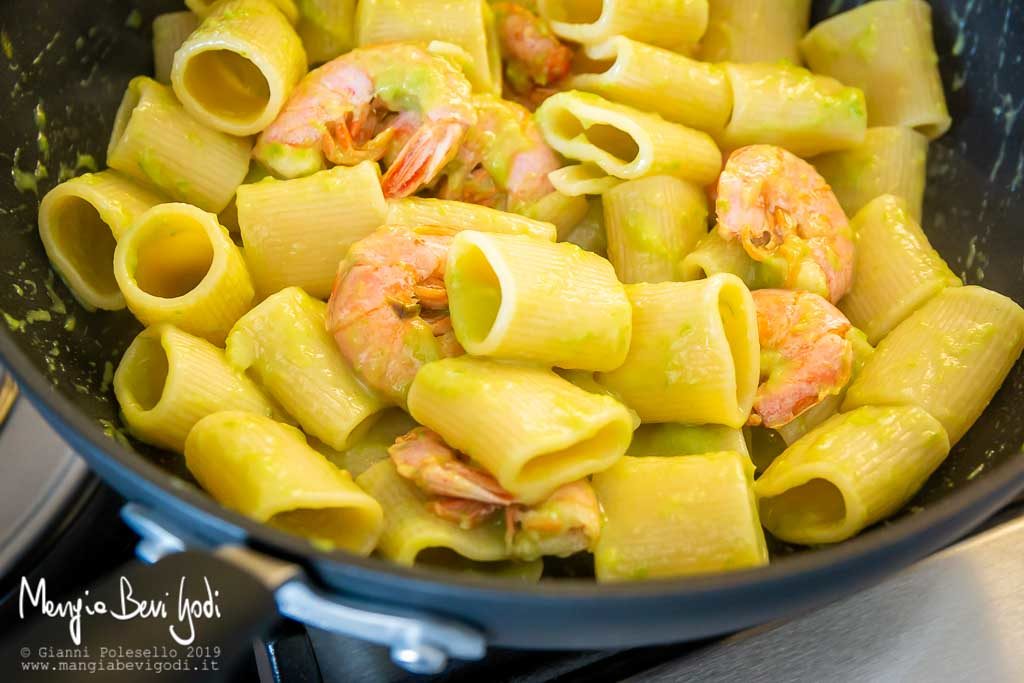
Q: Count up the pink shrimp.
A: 7